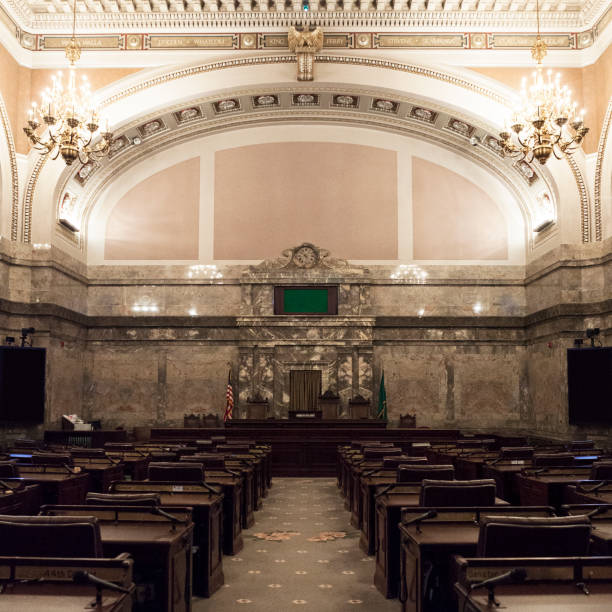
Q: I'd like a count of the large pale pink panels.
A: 3